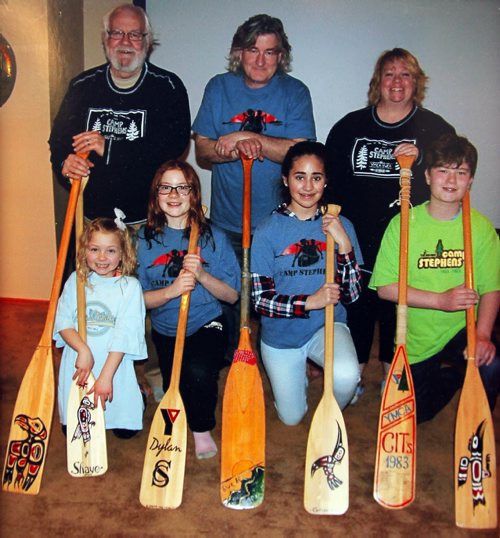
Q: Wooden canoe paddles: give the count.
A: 7